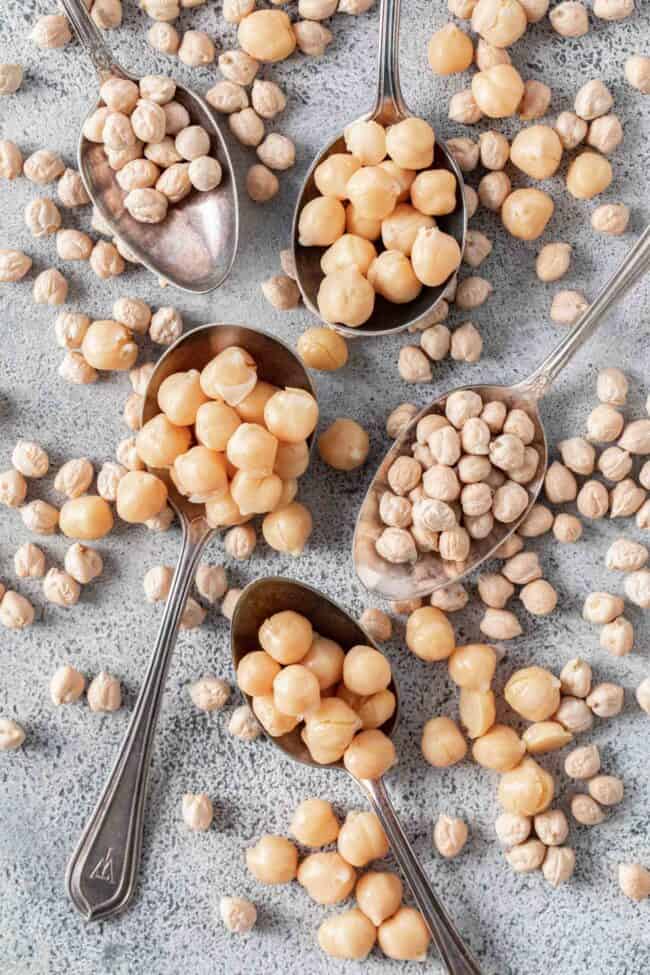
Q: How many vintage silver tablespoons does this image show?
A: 5